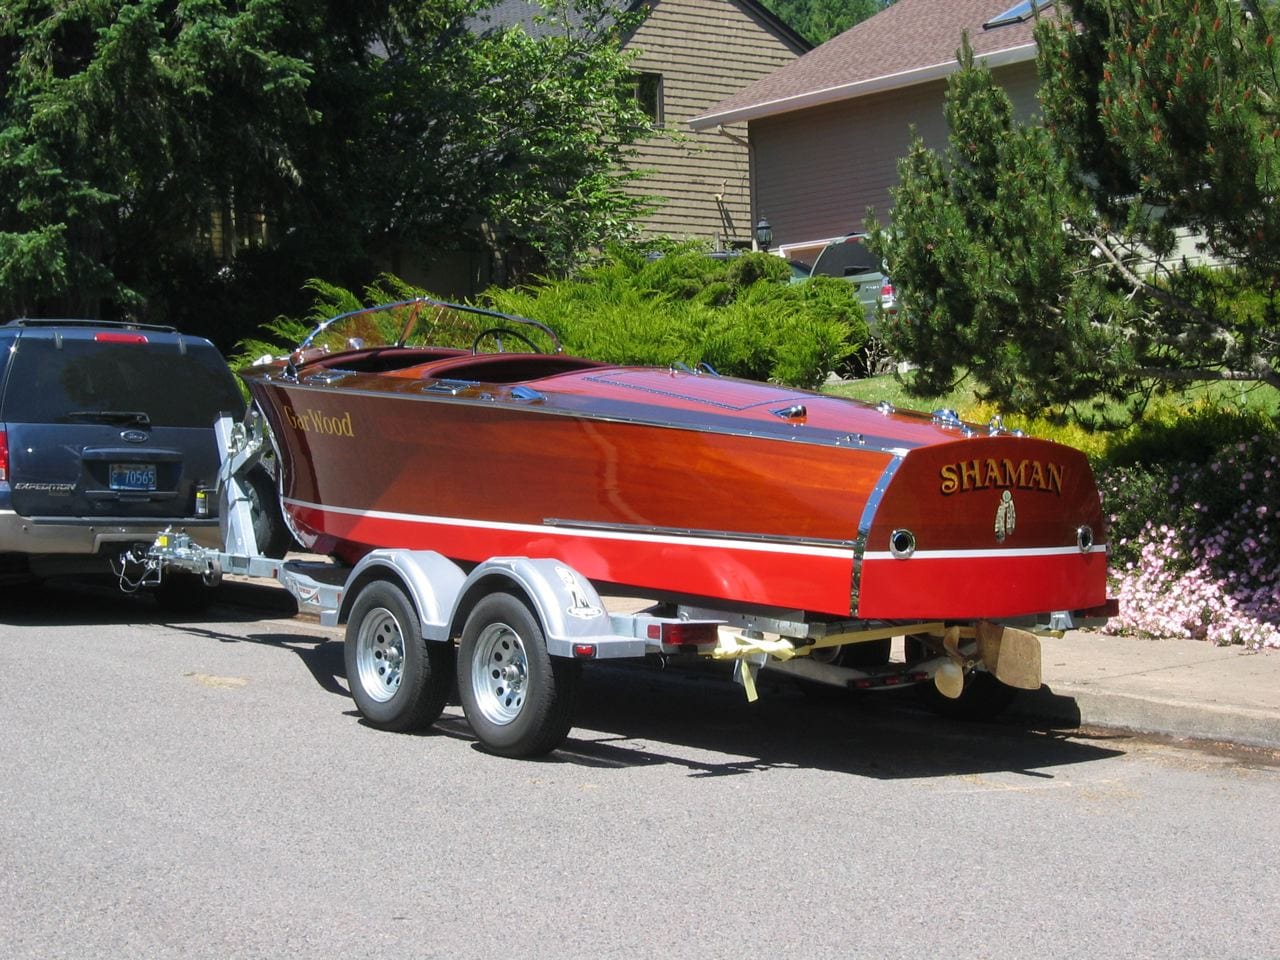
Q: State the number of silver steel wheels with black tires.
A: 2